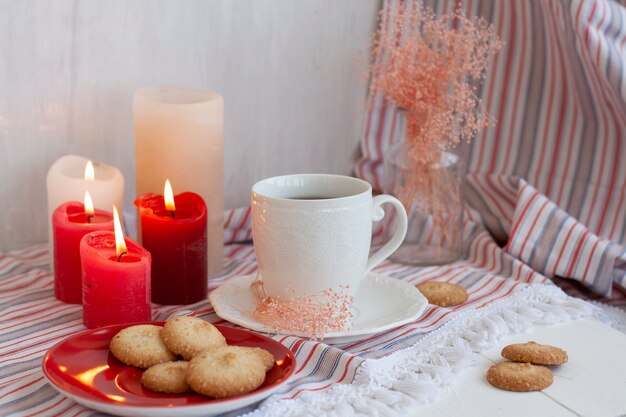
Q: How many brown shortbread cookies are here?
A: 8